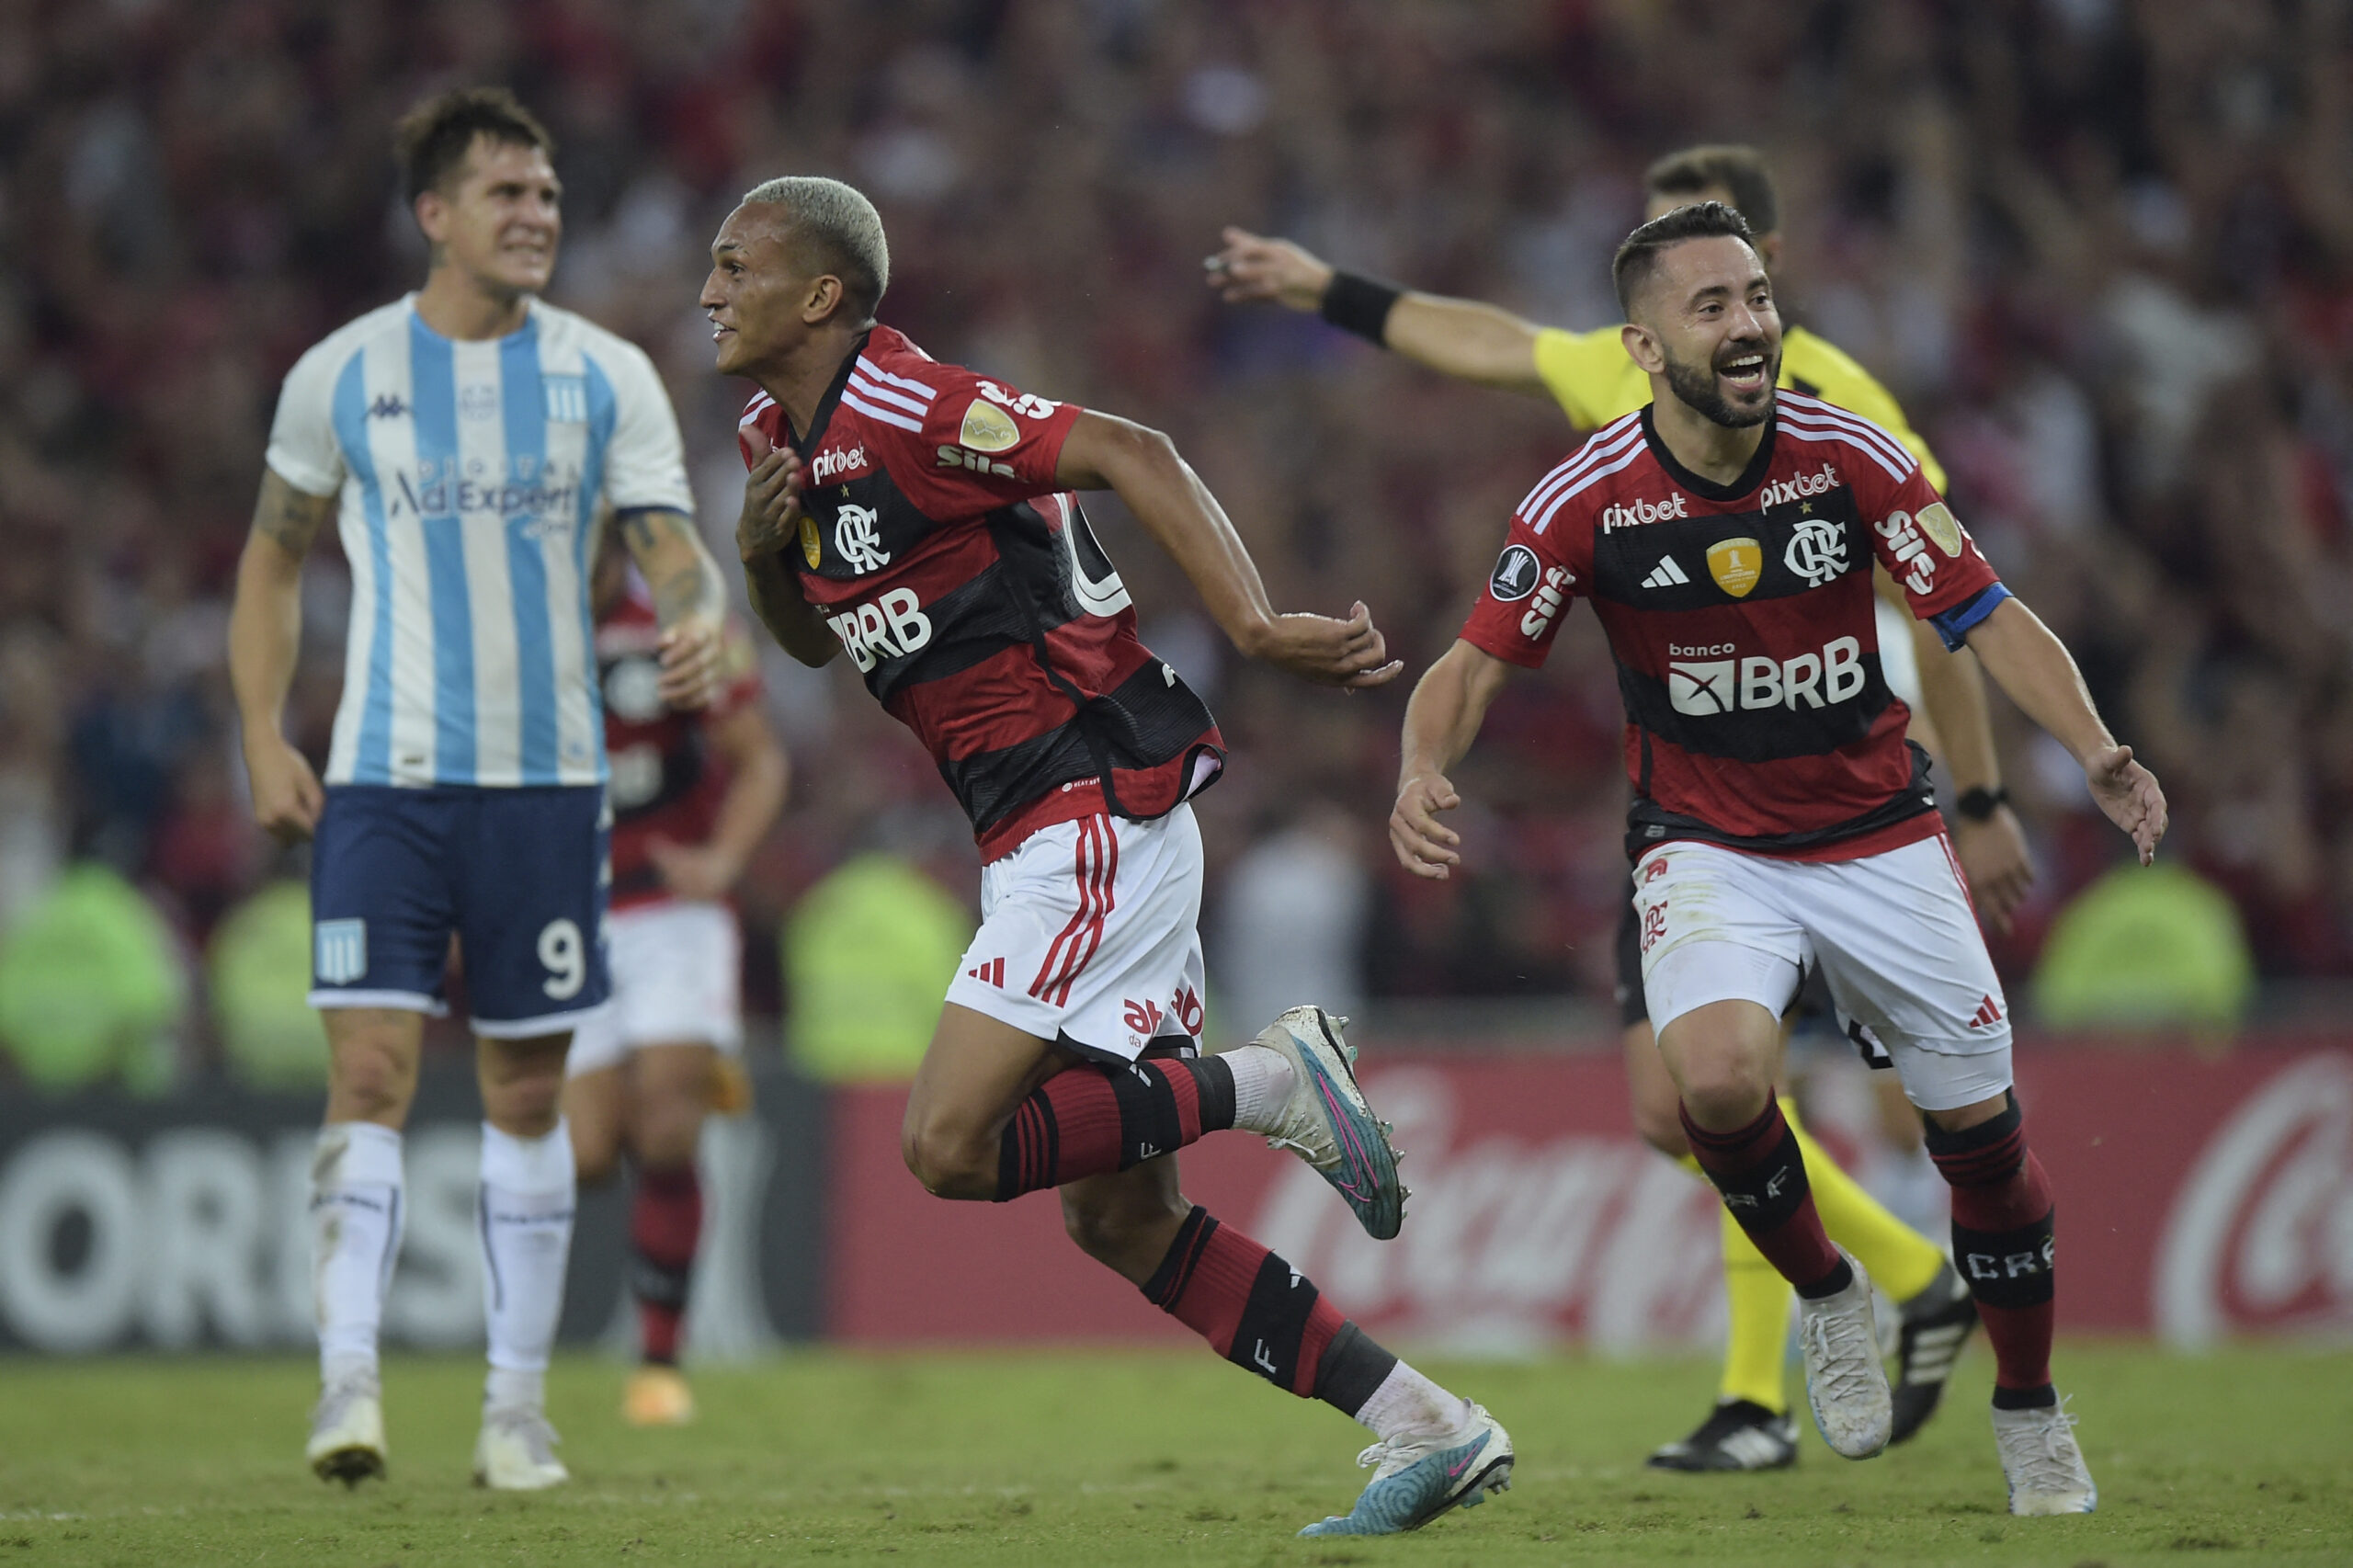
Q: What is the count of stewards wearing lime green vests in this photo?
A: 4